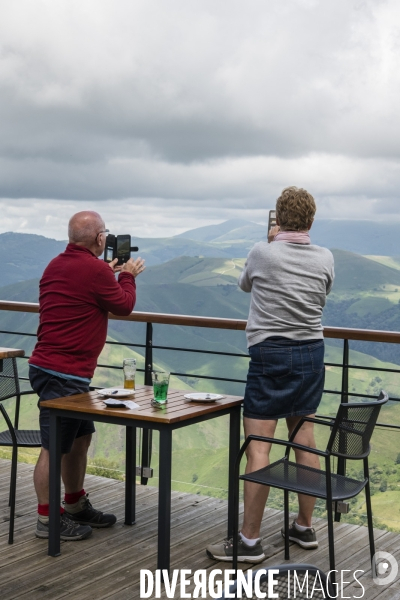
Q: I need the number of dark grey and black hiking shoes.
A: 2